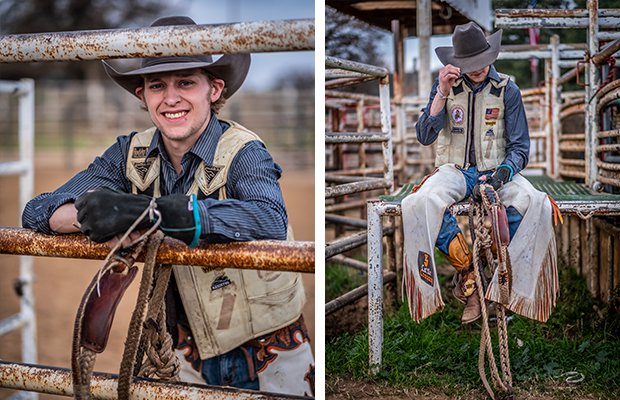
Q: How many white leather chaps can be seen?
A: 2